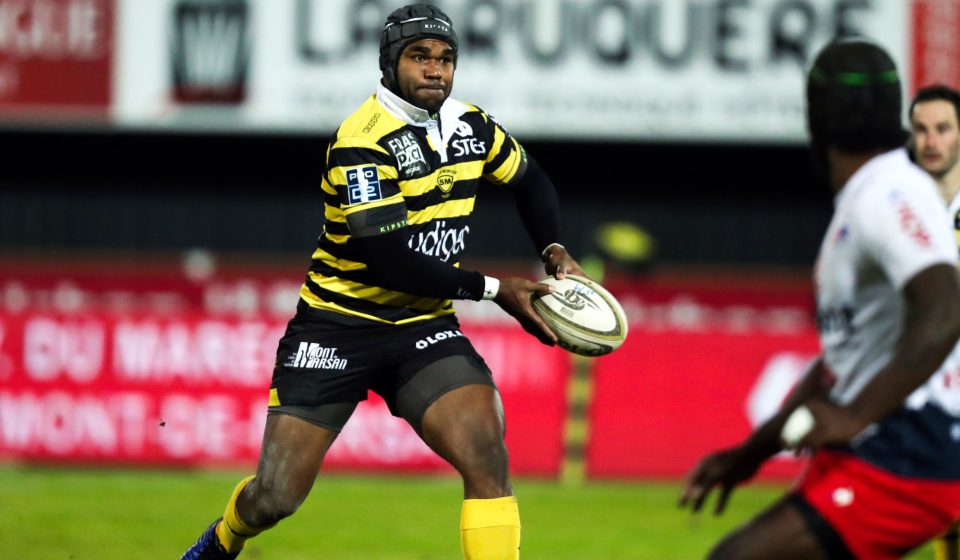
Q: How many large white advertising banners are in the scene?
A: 1